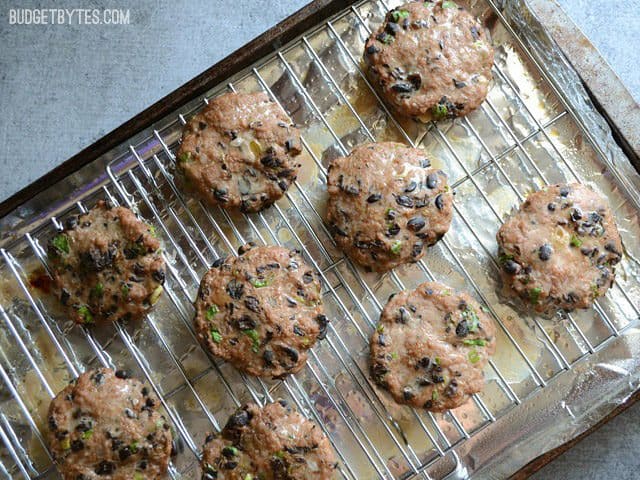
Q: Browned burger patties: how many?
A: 9